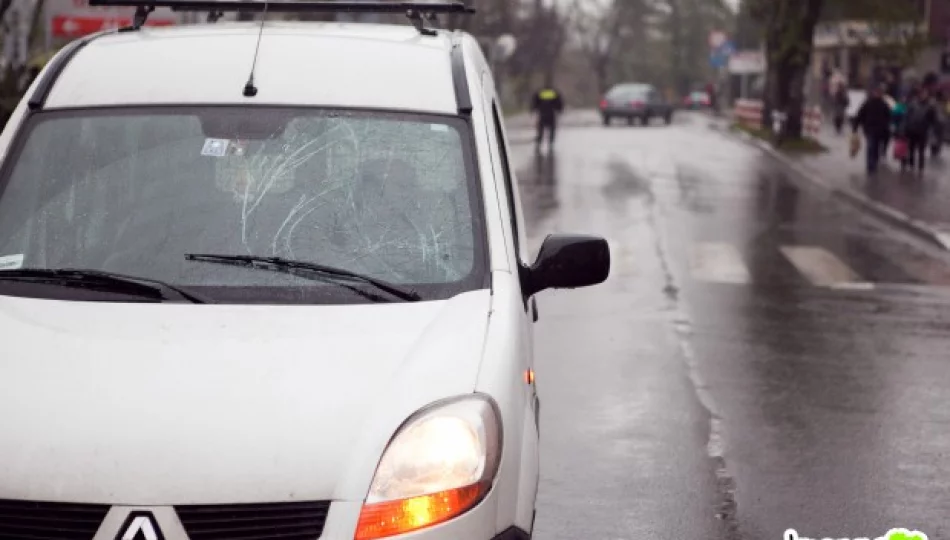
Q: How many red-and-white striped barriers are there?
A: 2